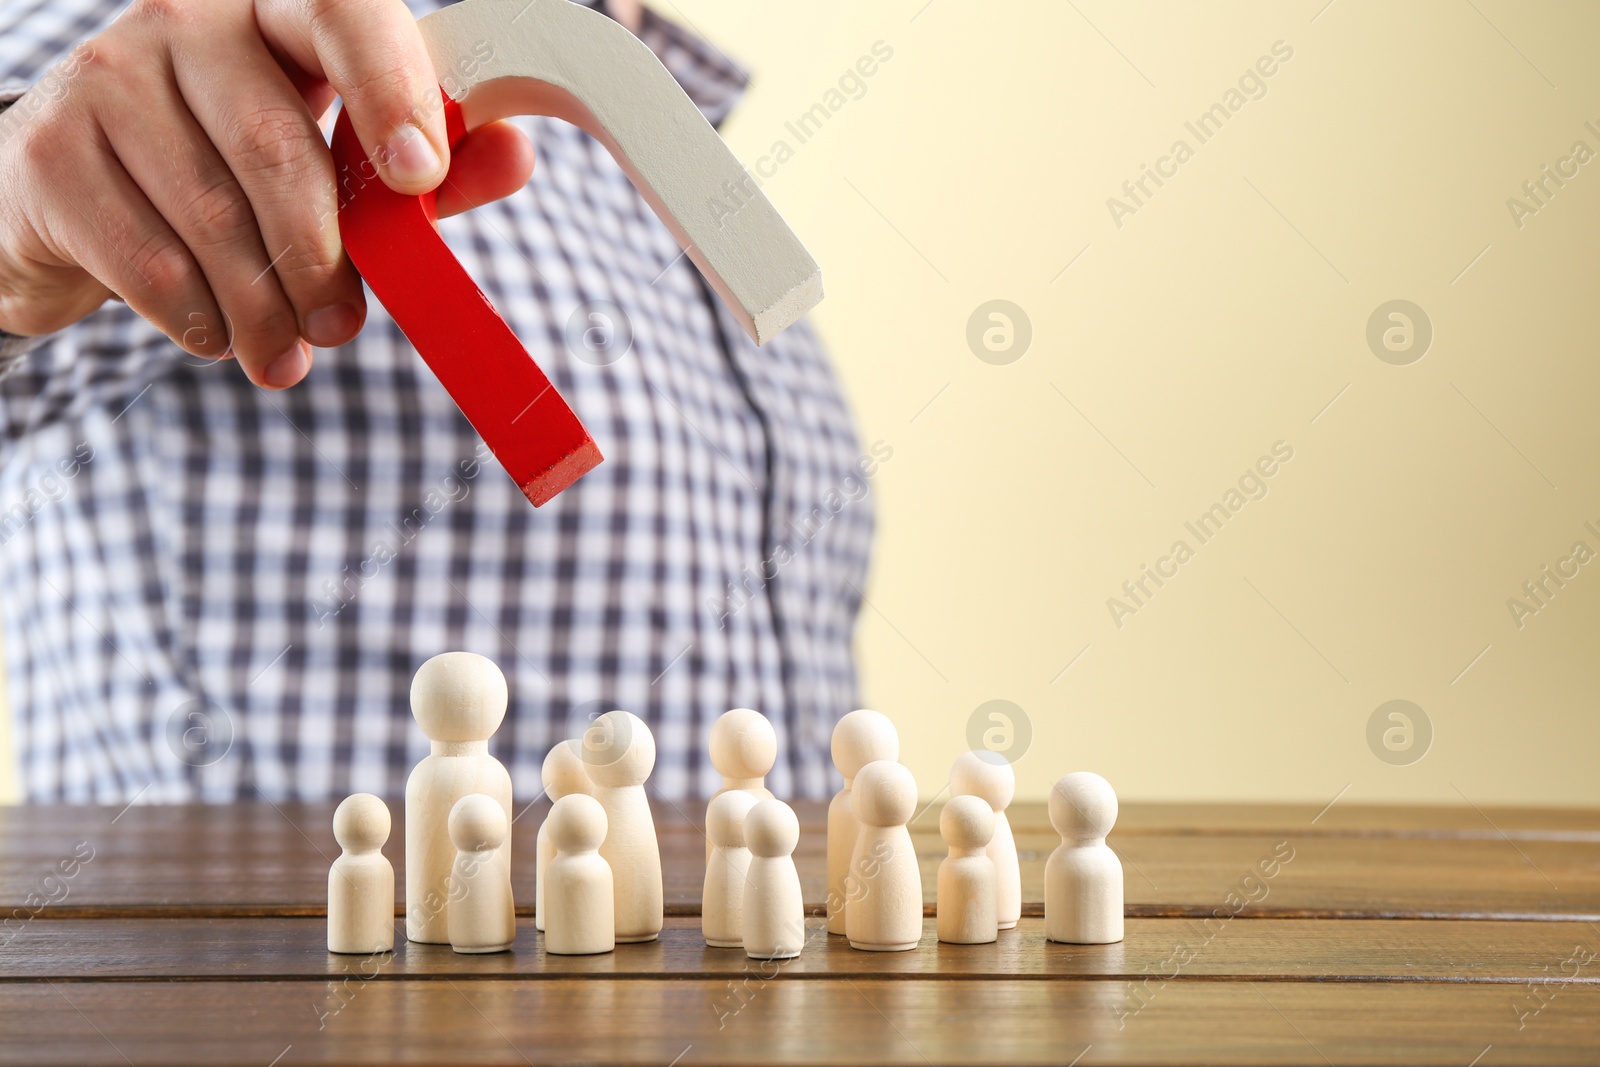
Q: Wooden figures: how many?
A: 14